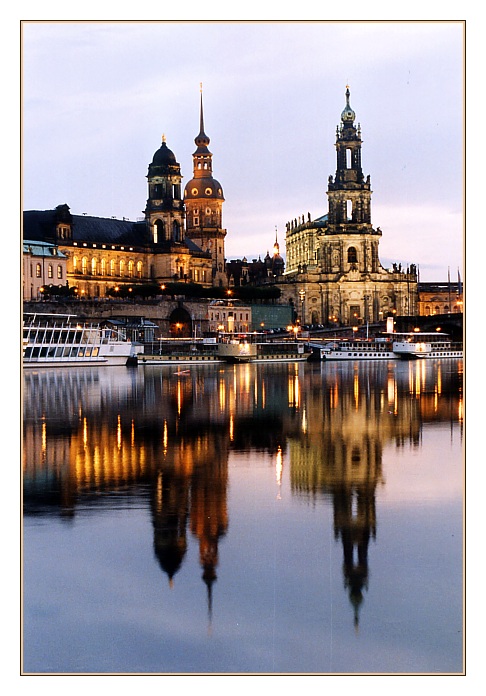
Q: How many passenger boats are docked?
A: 3